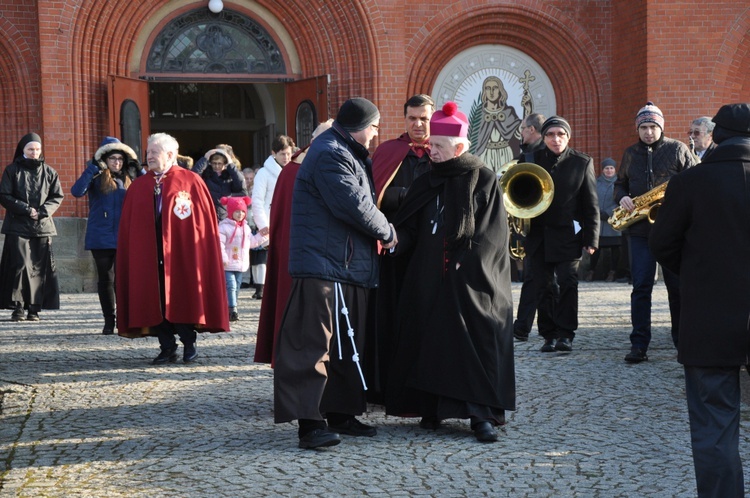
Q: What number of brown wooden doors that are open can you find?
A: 2